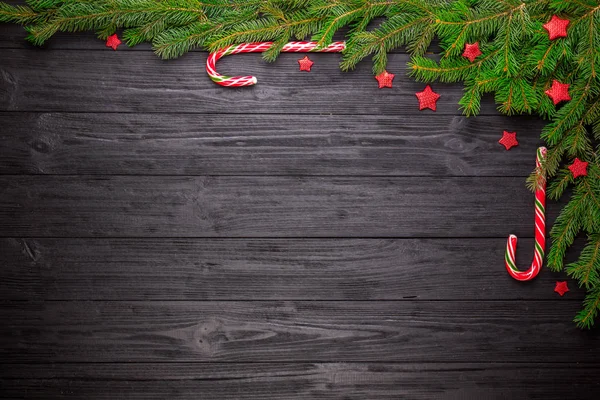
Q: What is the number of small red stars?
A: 10